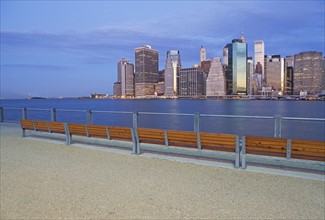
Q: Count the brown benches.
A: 4